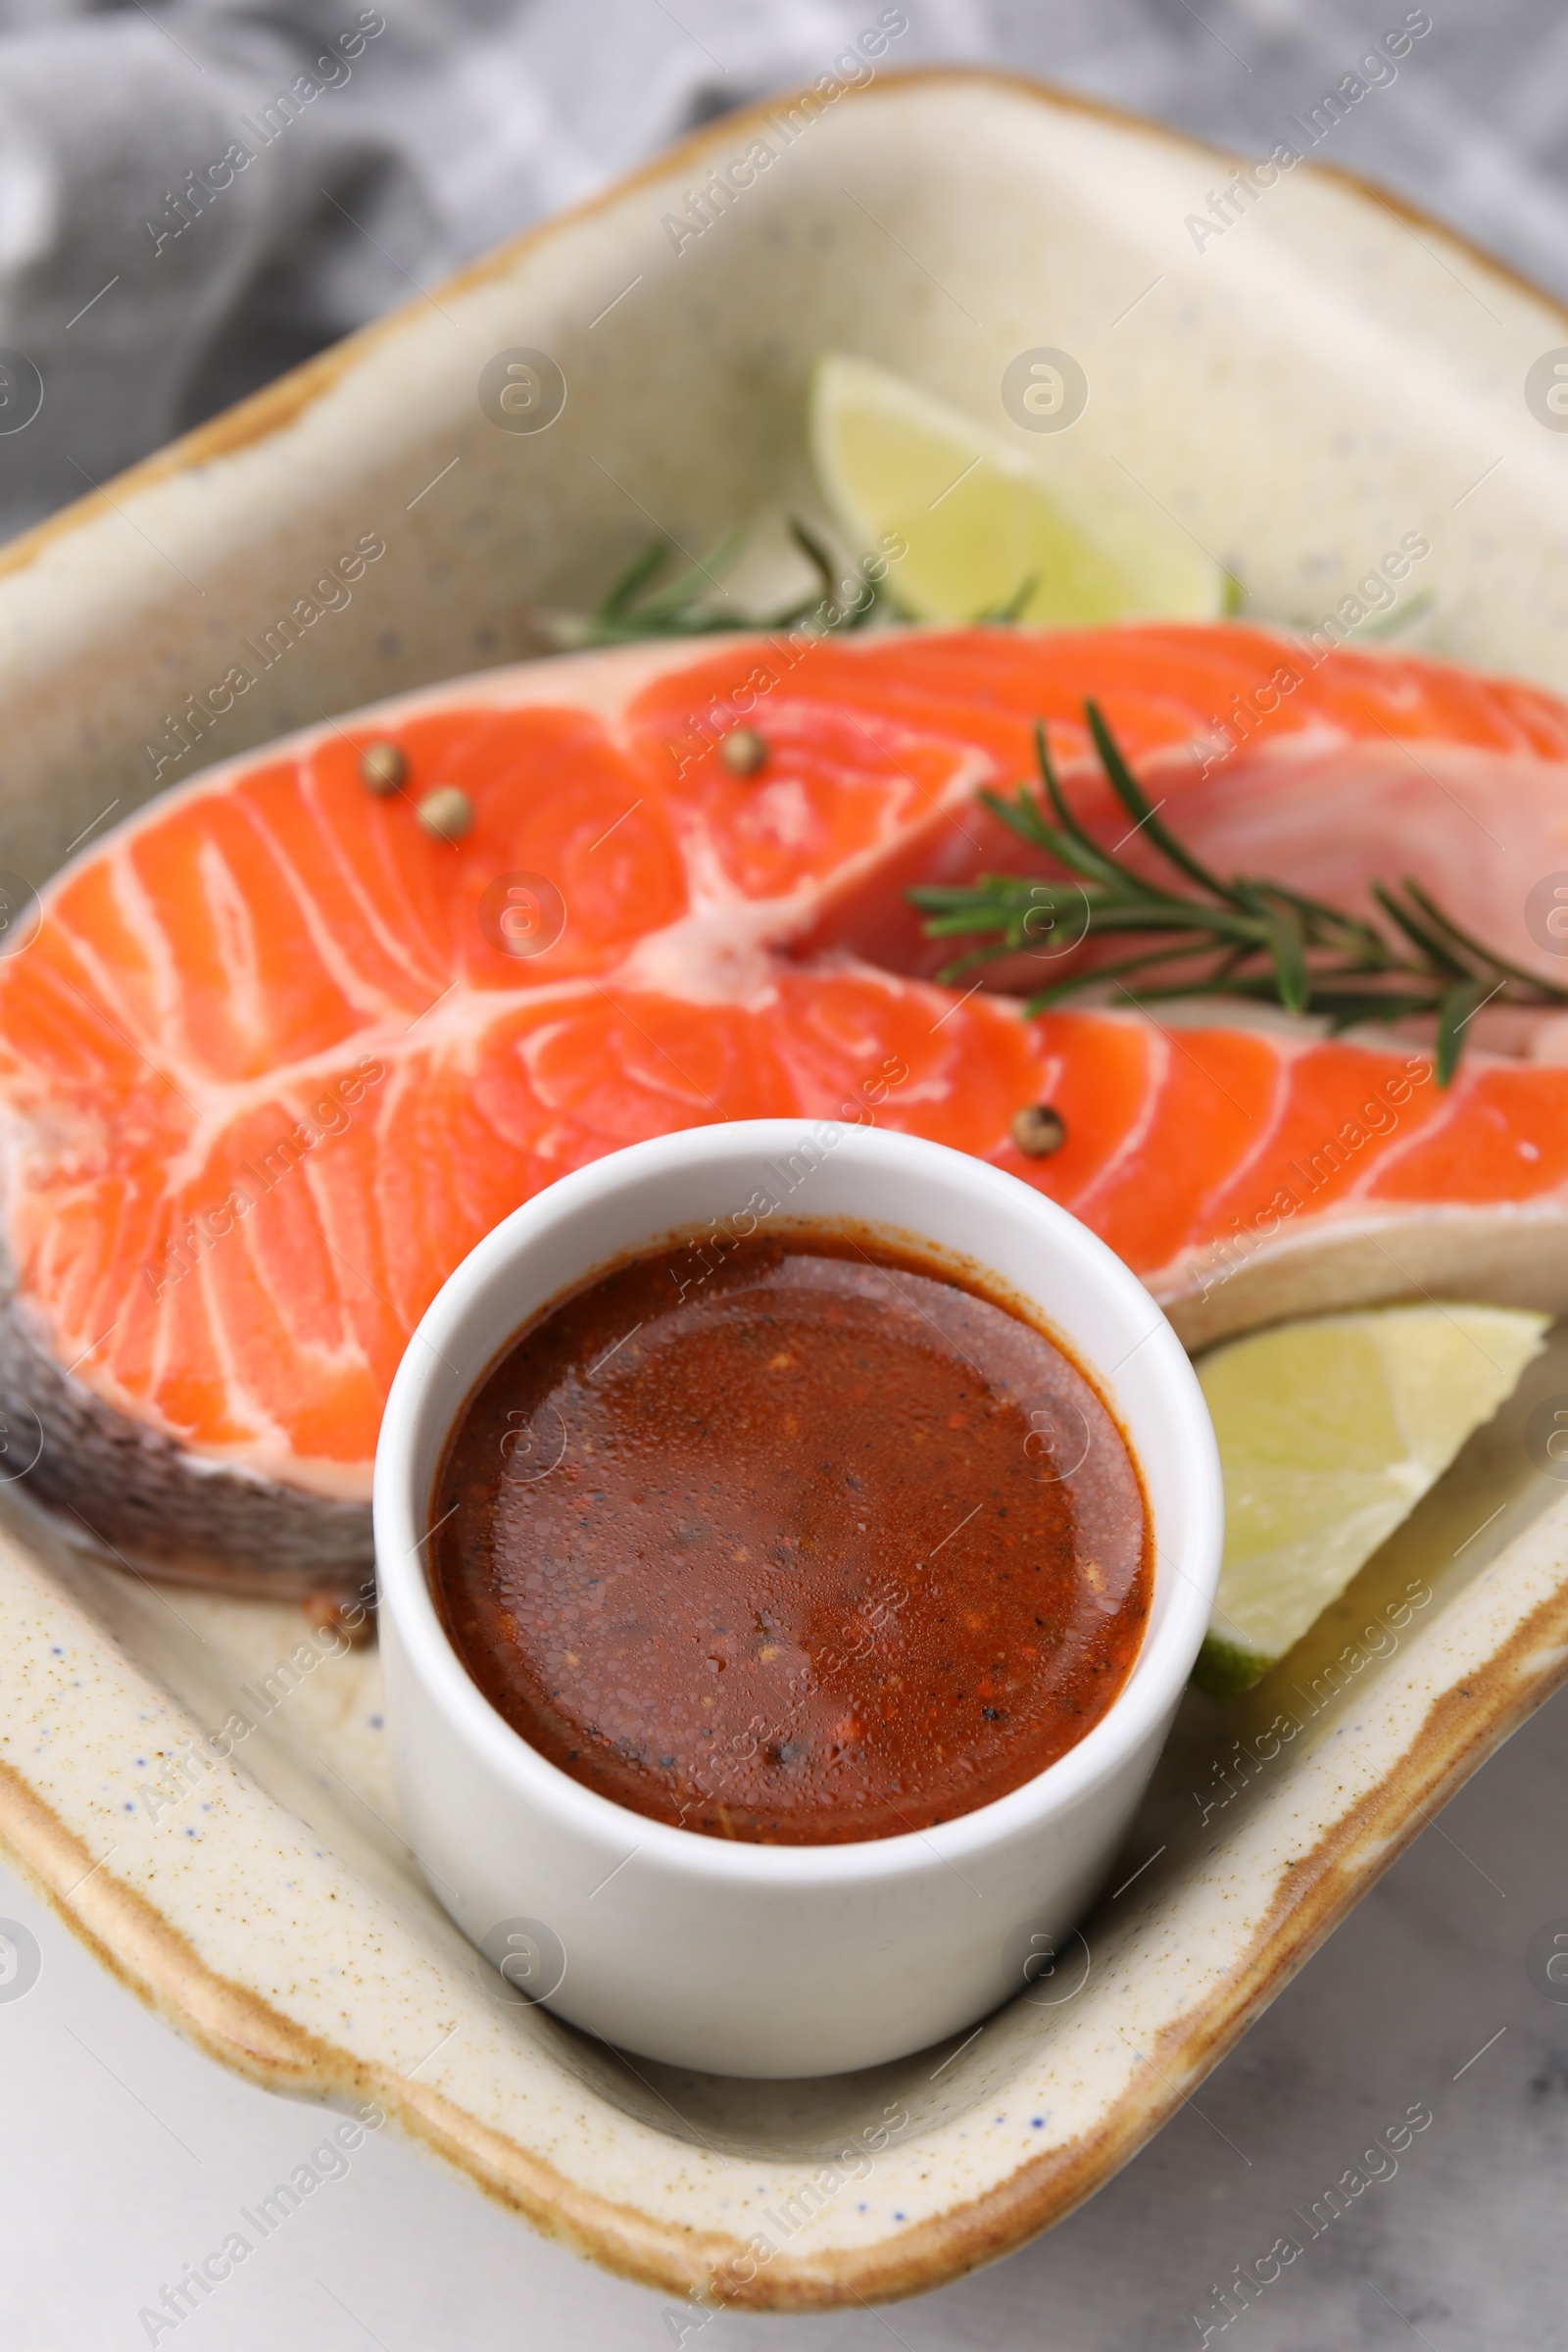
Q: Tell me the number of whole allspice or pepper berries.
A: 4